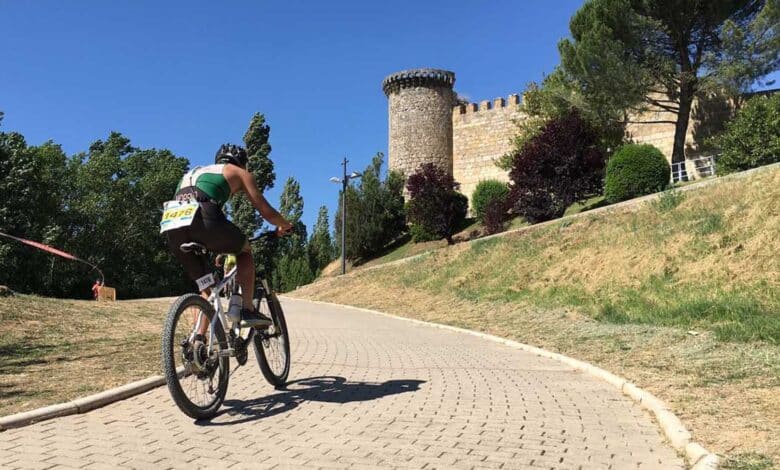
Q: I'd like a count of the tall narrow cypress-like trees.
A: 3